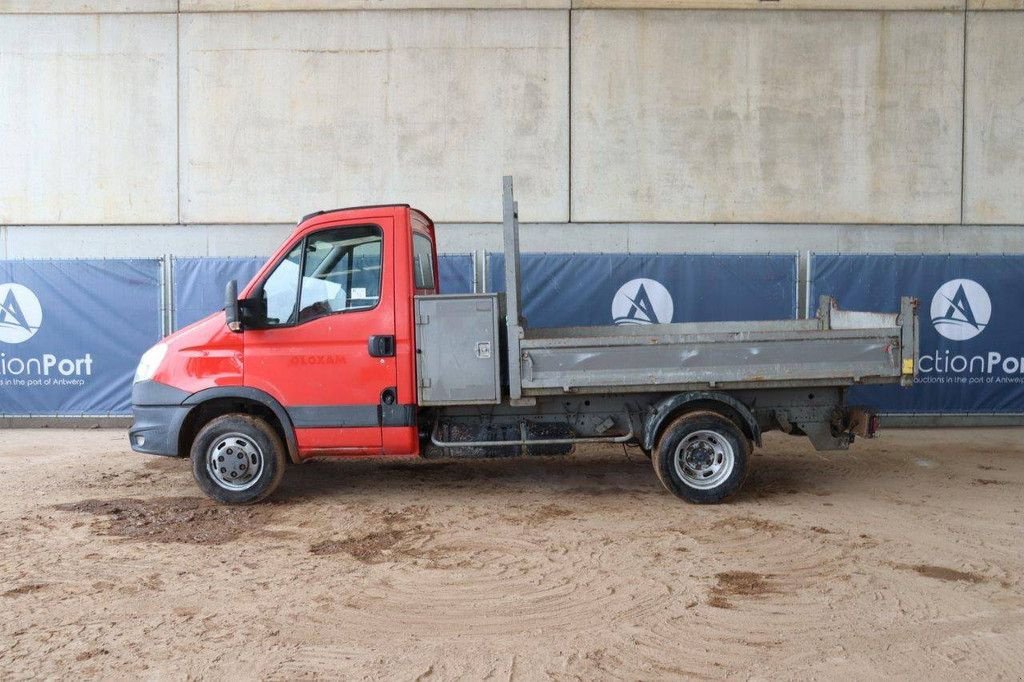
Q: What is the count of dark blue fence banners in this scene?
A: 4